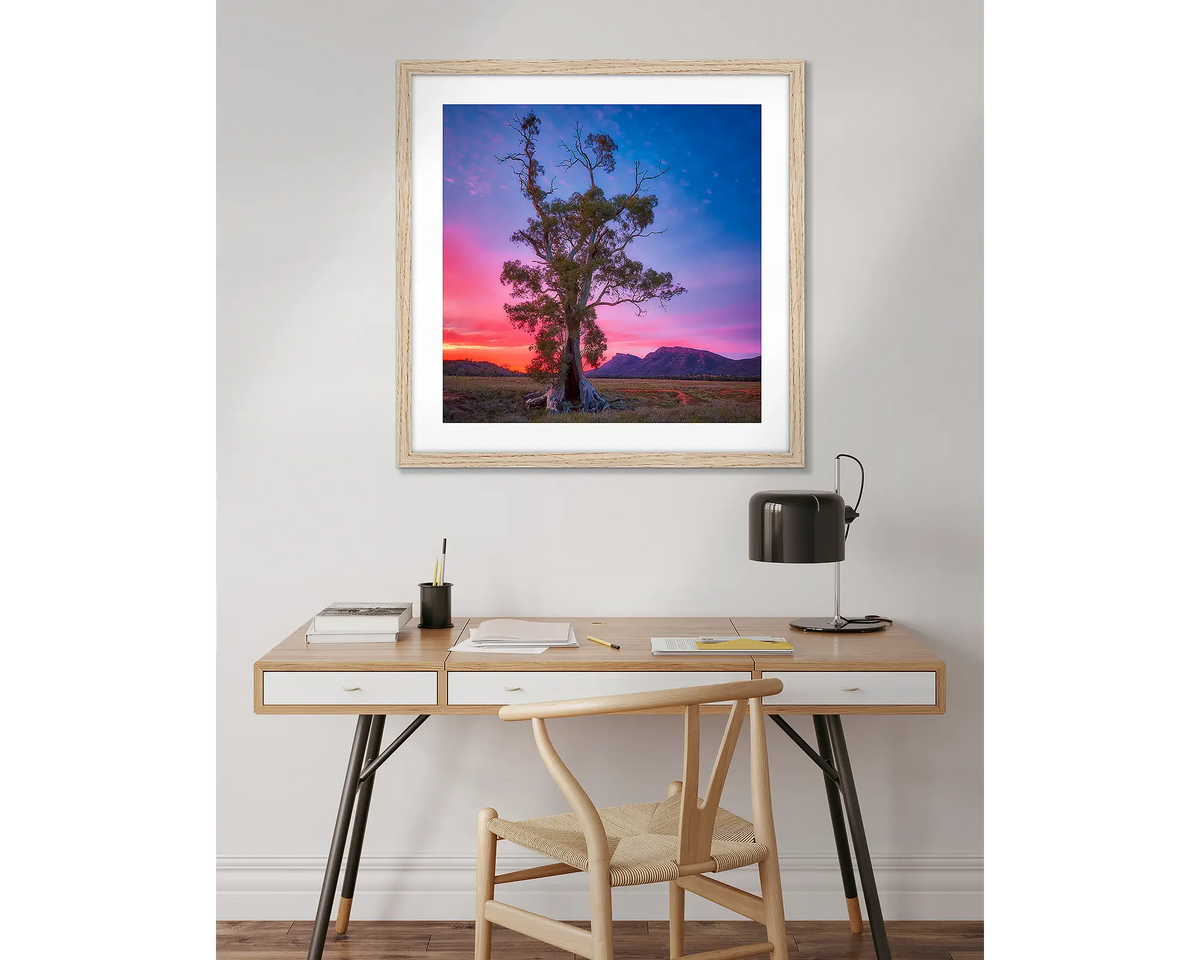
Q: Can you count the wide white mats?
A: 1